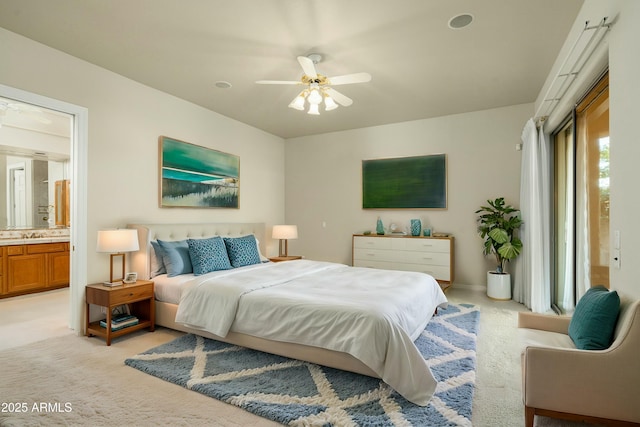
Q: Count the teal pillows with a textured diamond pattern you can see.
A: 2